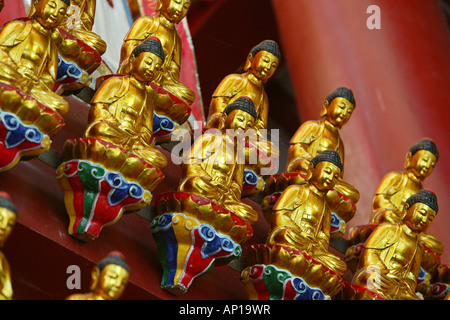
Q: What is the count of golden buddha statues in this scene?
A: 12